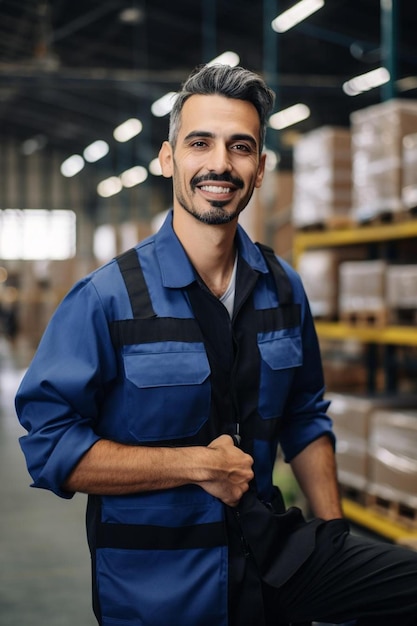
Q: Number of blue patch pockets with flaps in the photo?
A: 2